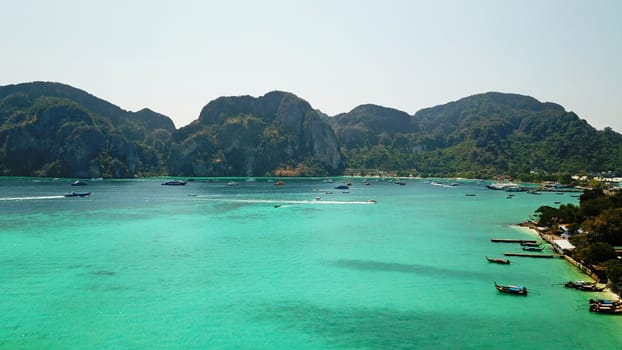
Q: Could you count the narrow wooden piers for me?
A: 2